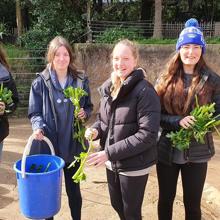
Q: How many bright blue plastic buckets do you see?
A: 1